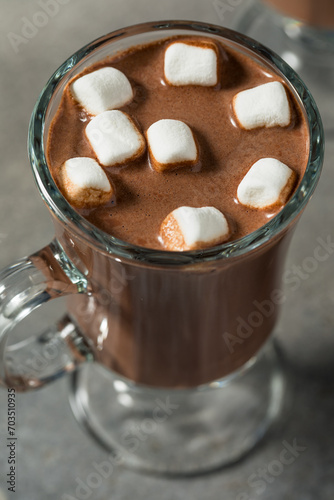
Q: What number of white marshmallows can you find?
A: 8